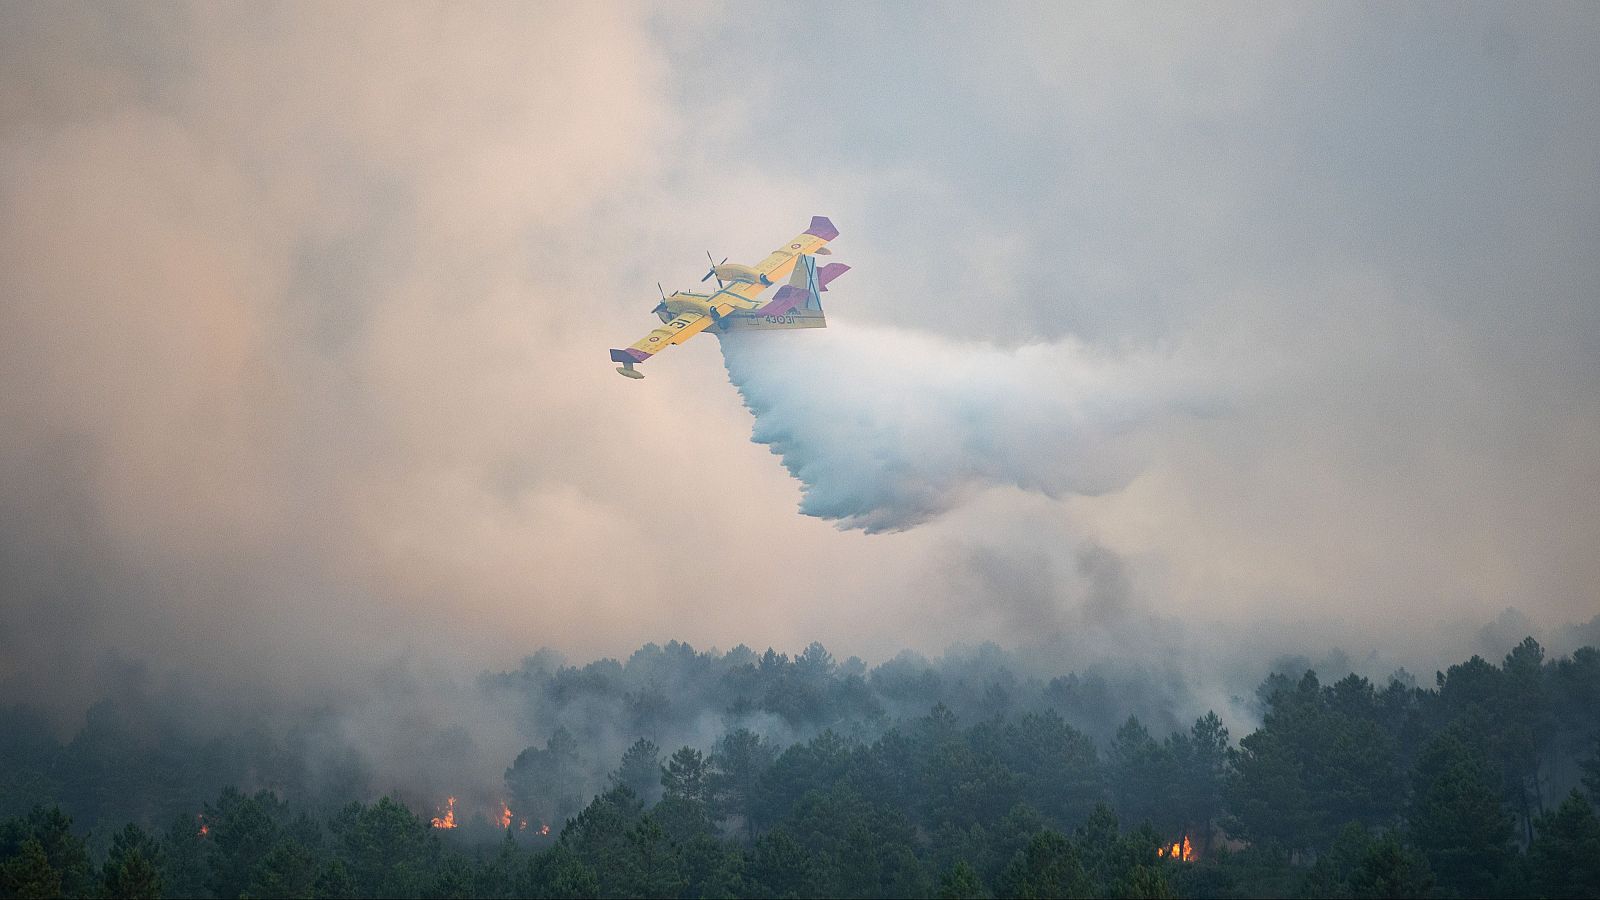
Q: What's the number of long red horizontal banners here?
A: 0